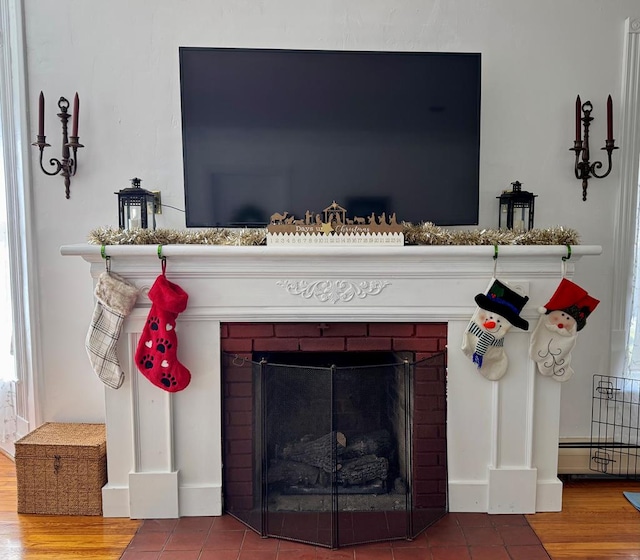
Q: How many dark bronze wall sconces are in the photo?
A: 2